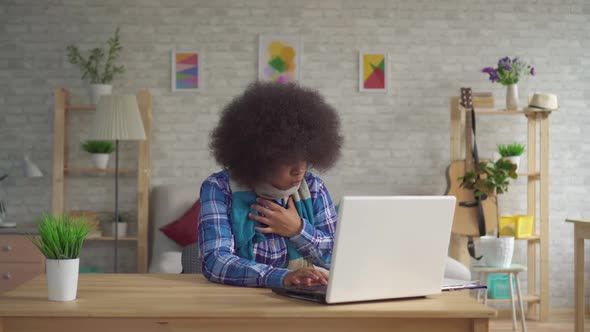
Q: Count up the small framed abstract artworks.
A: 3